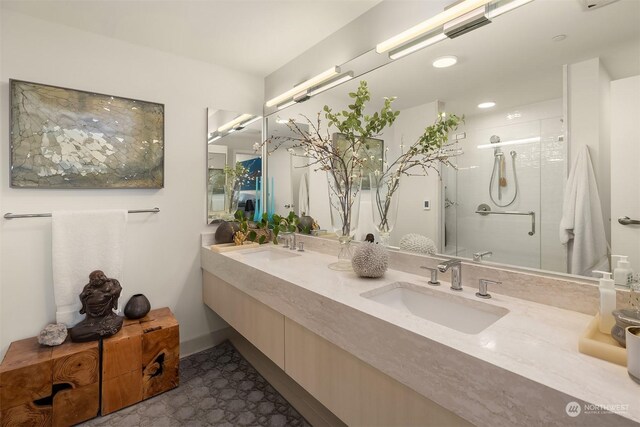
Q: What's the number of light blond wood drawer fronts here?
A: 2